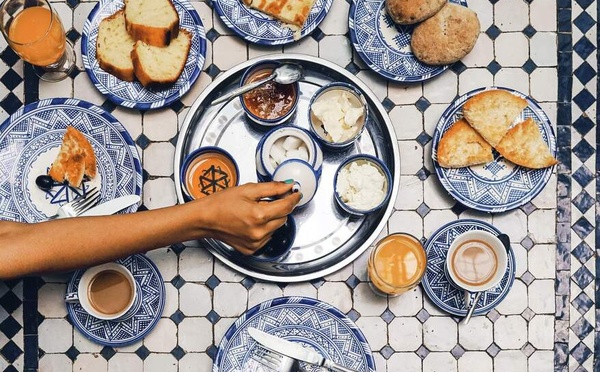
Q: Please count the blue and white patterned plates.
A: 8